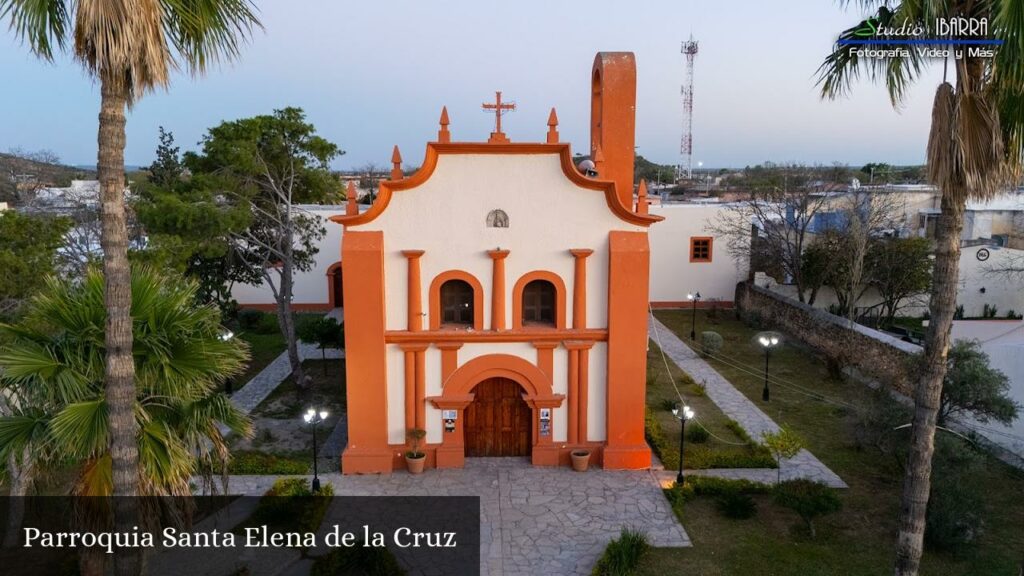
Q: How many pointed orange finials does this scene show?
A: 6